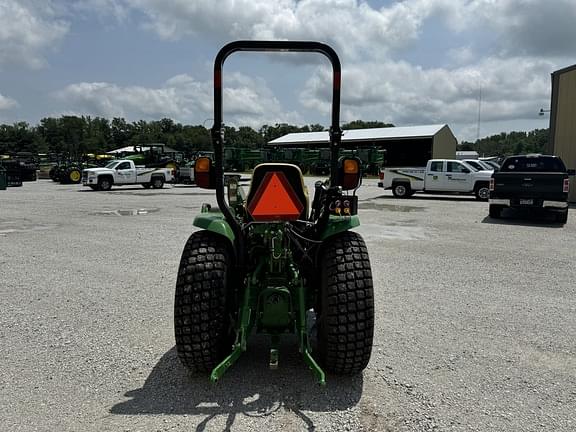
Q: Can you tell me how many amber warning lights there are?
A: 2